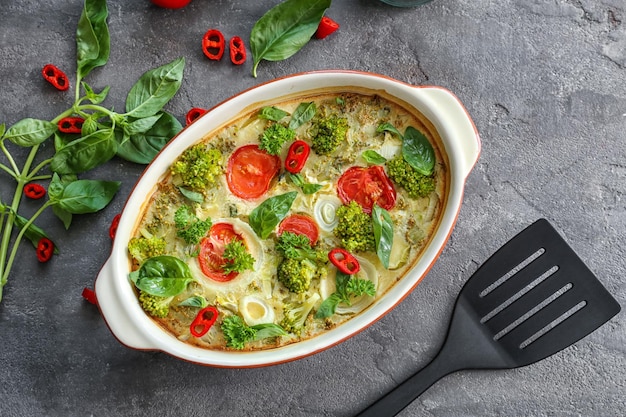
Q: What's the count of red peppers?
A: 13